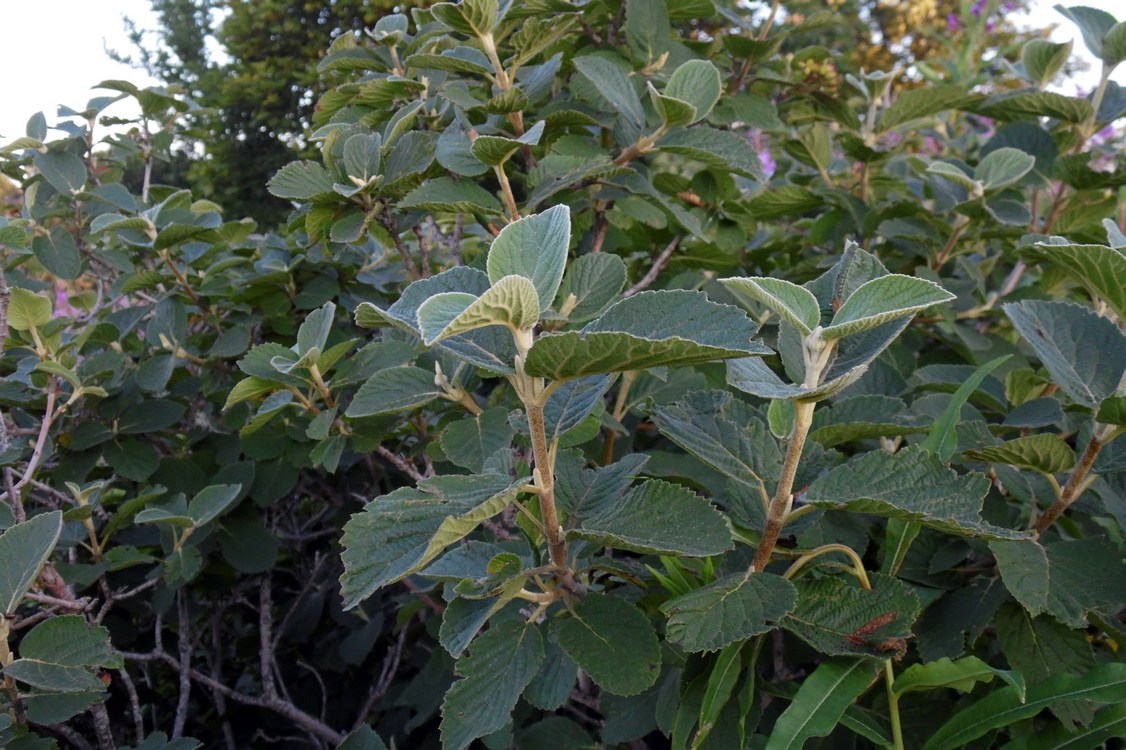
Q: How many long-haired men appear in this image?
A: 0